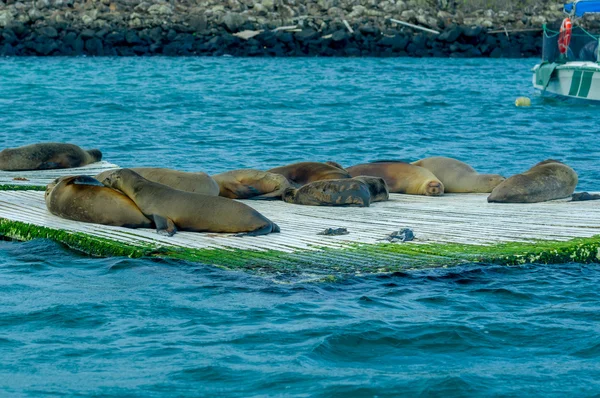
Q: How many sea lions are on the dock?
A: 11